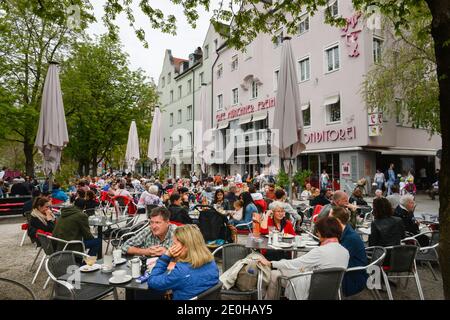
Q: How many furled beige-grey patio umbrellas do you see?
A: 5